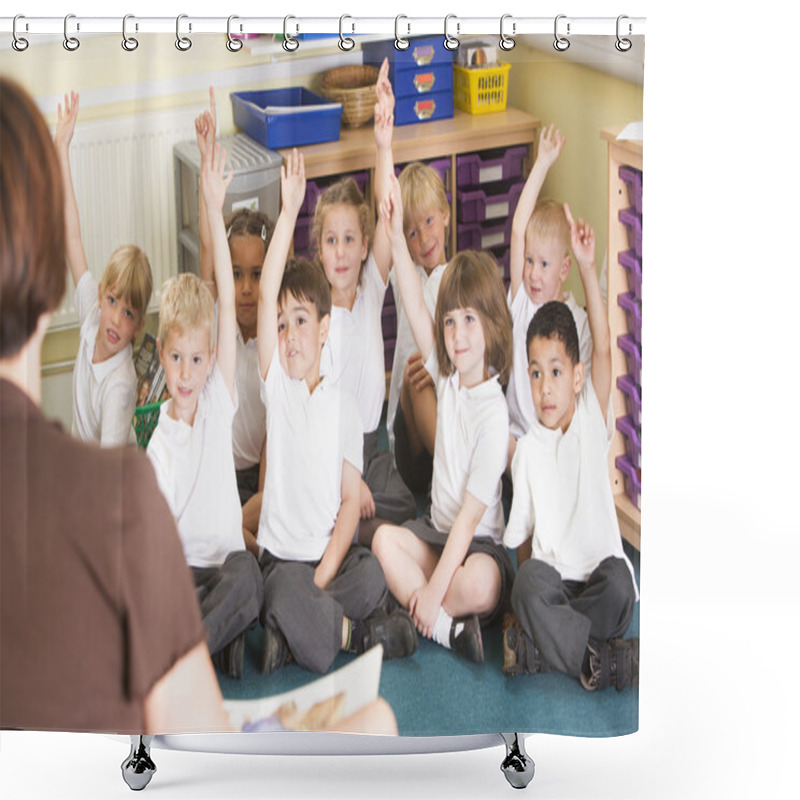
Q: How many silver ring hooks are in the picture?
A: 12